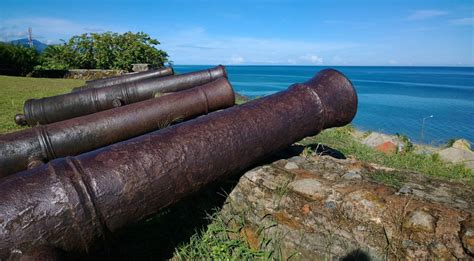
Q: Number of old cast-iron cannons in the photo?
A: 4